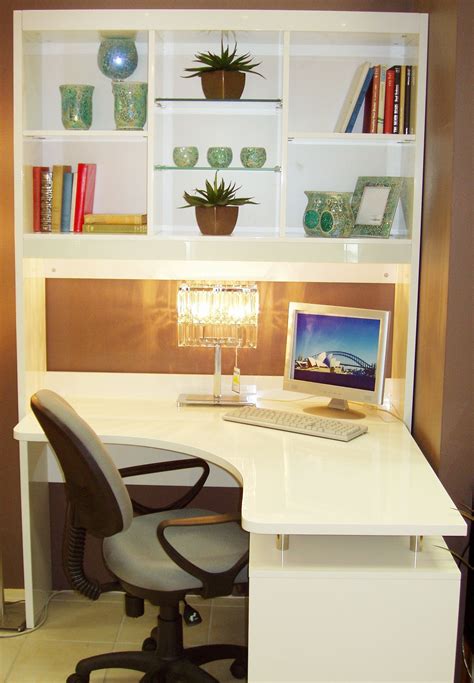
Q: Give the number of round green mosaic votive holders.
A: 3